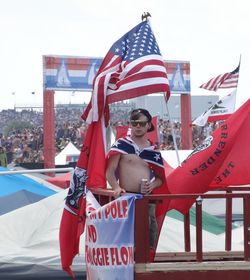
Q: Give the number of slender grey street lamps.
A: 0